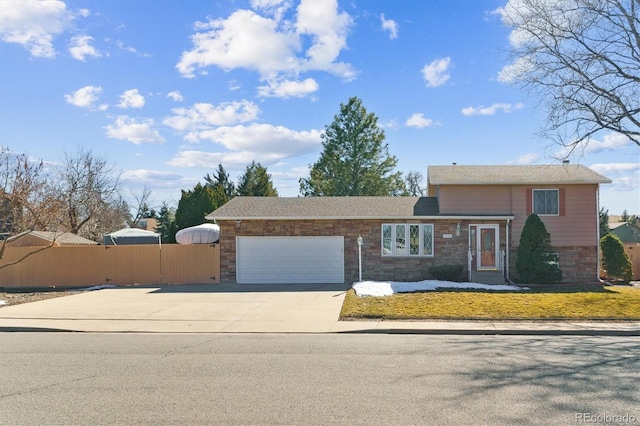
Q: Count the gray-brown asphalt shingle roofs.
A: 2